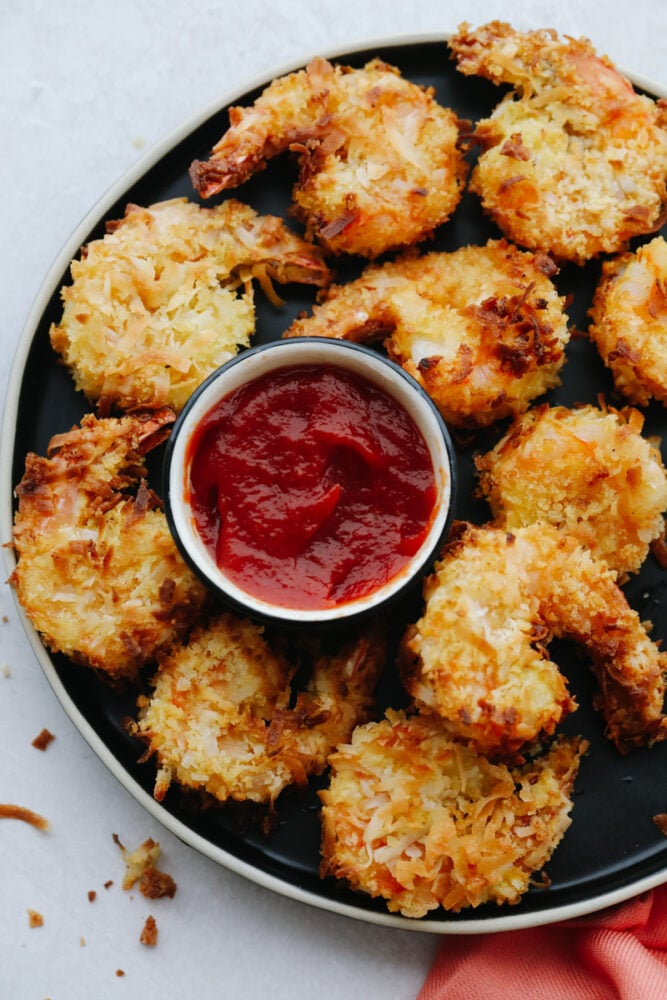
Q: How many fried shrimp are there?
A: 10